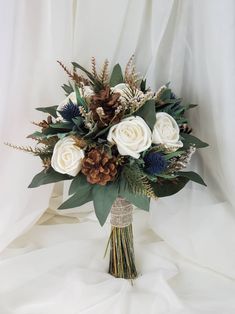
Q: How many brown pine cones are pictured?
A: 2